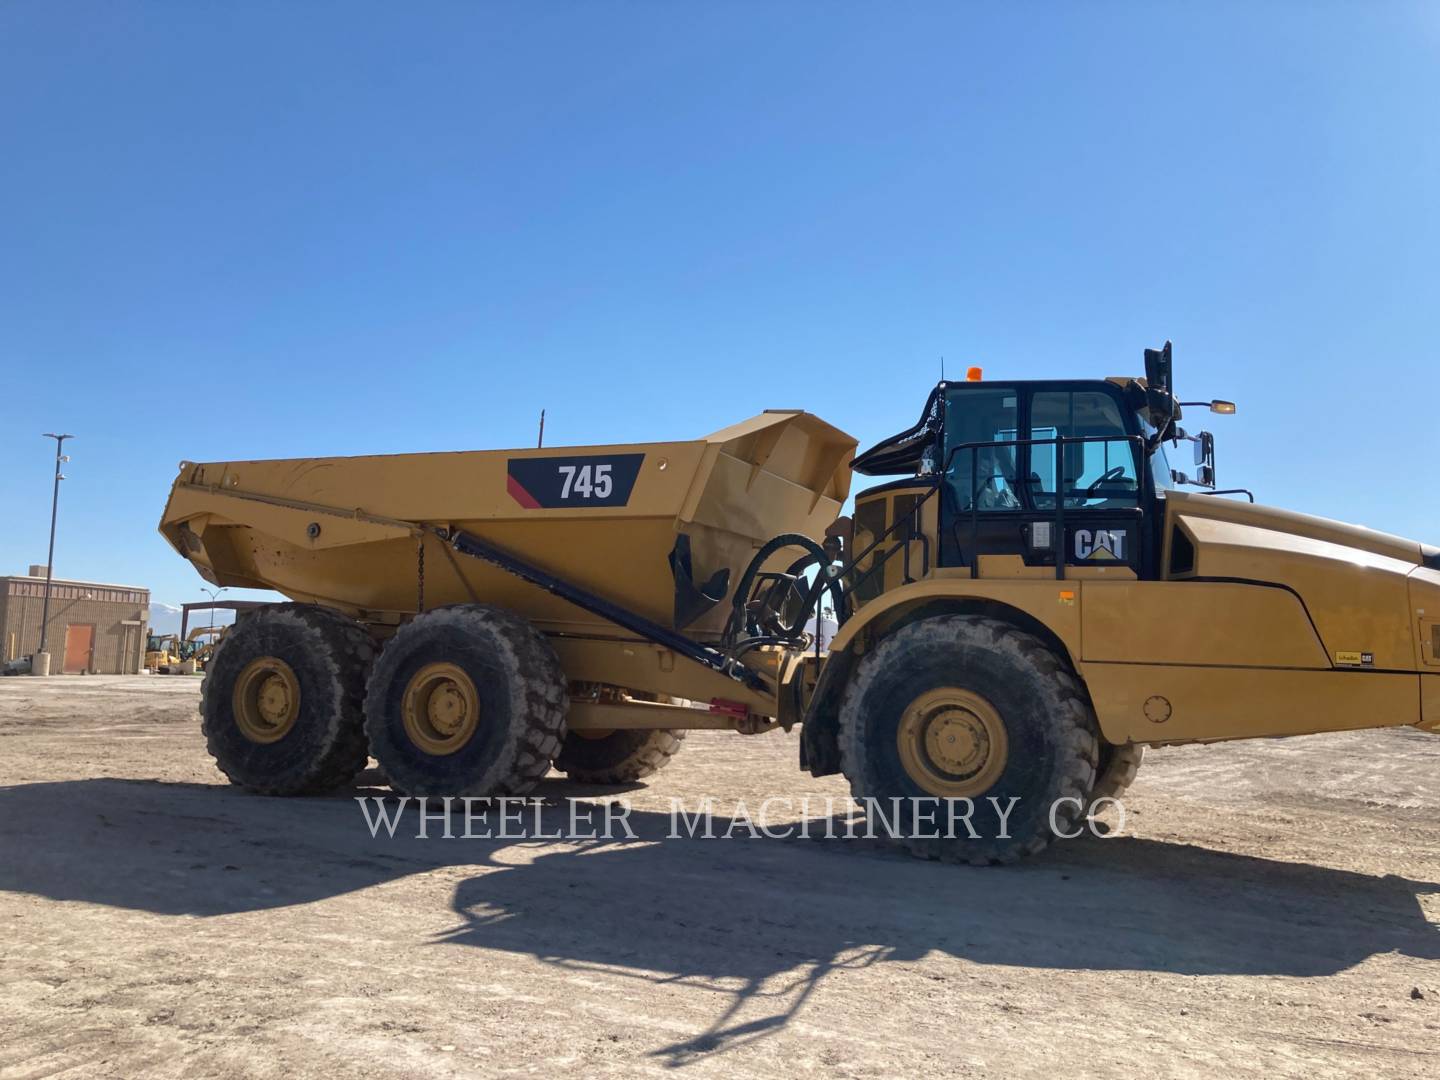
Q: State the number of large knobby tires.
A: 5